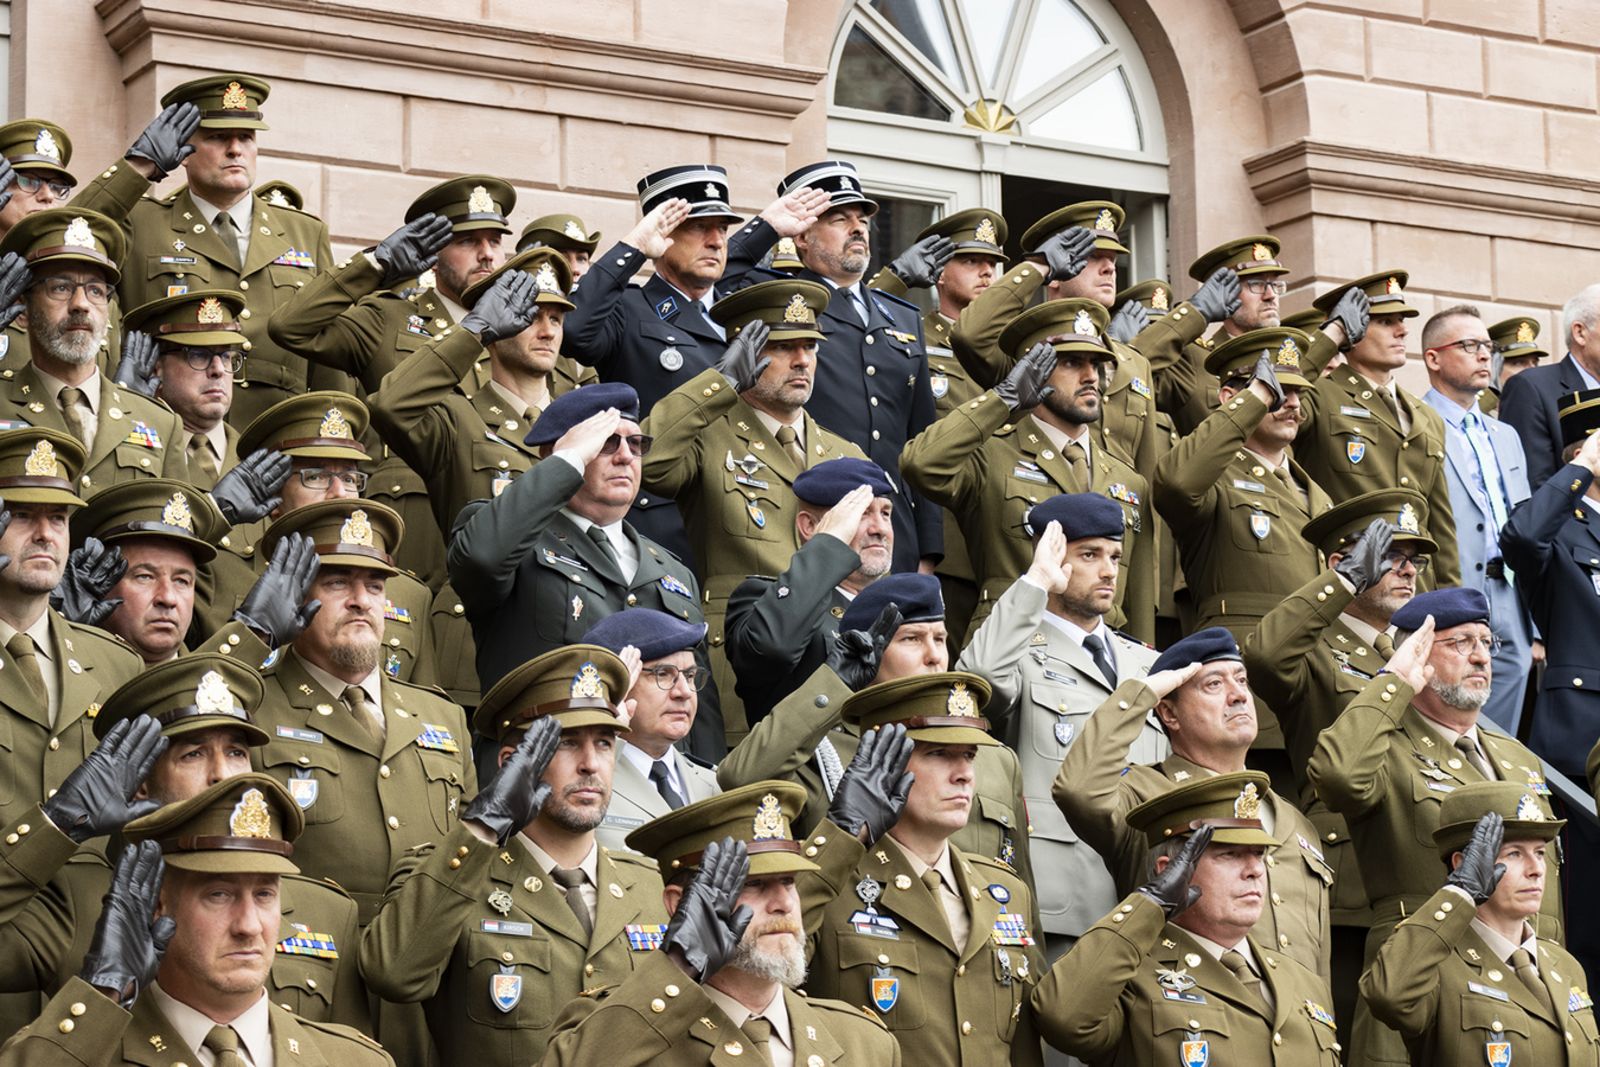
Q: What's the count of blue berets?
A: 7